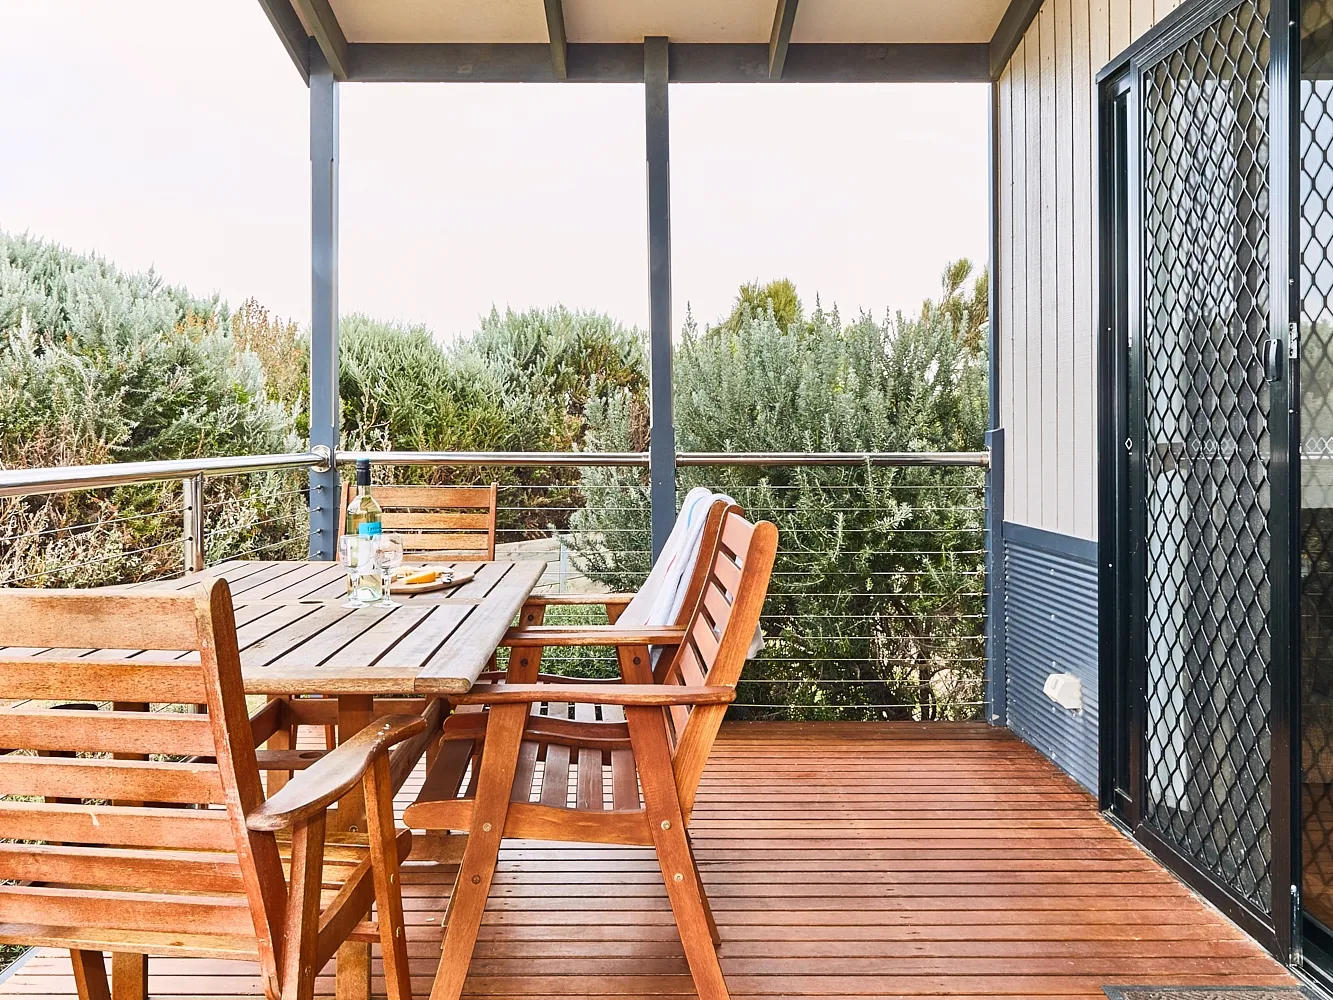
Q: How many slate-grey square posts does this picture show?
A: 3